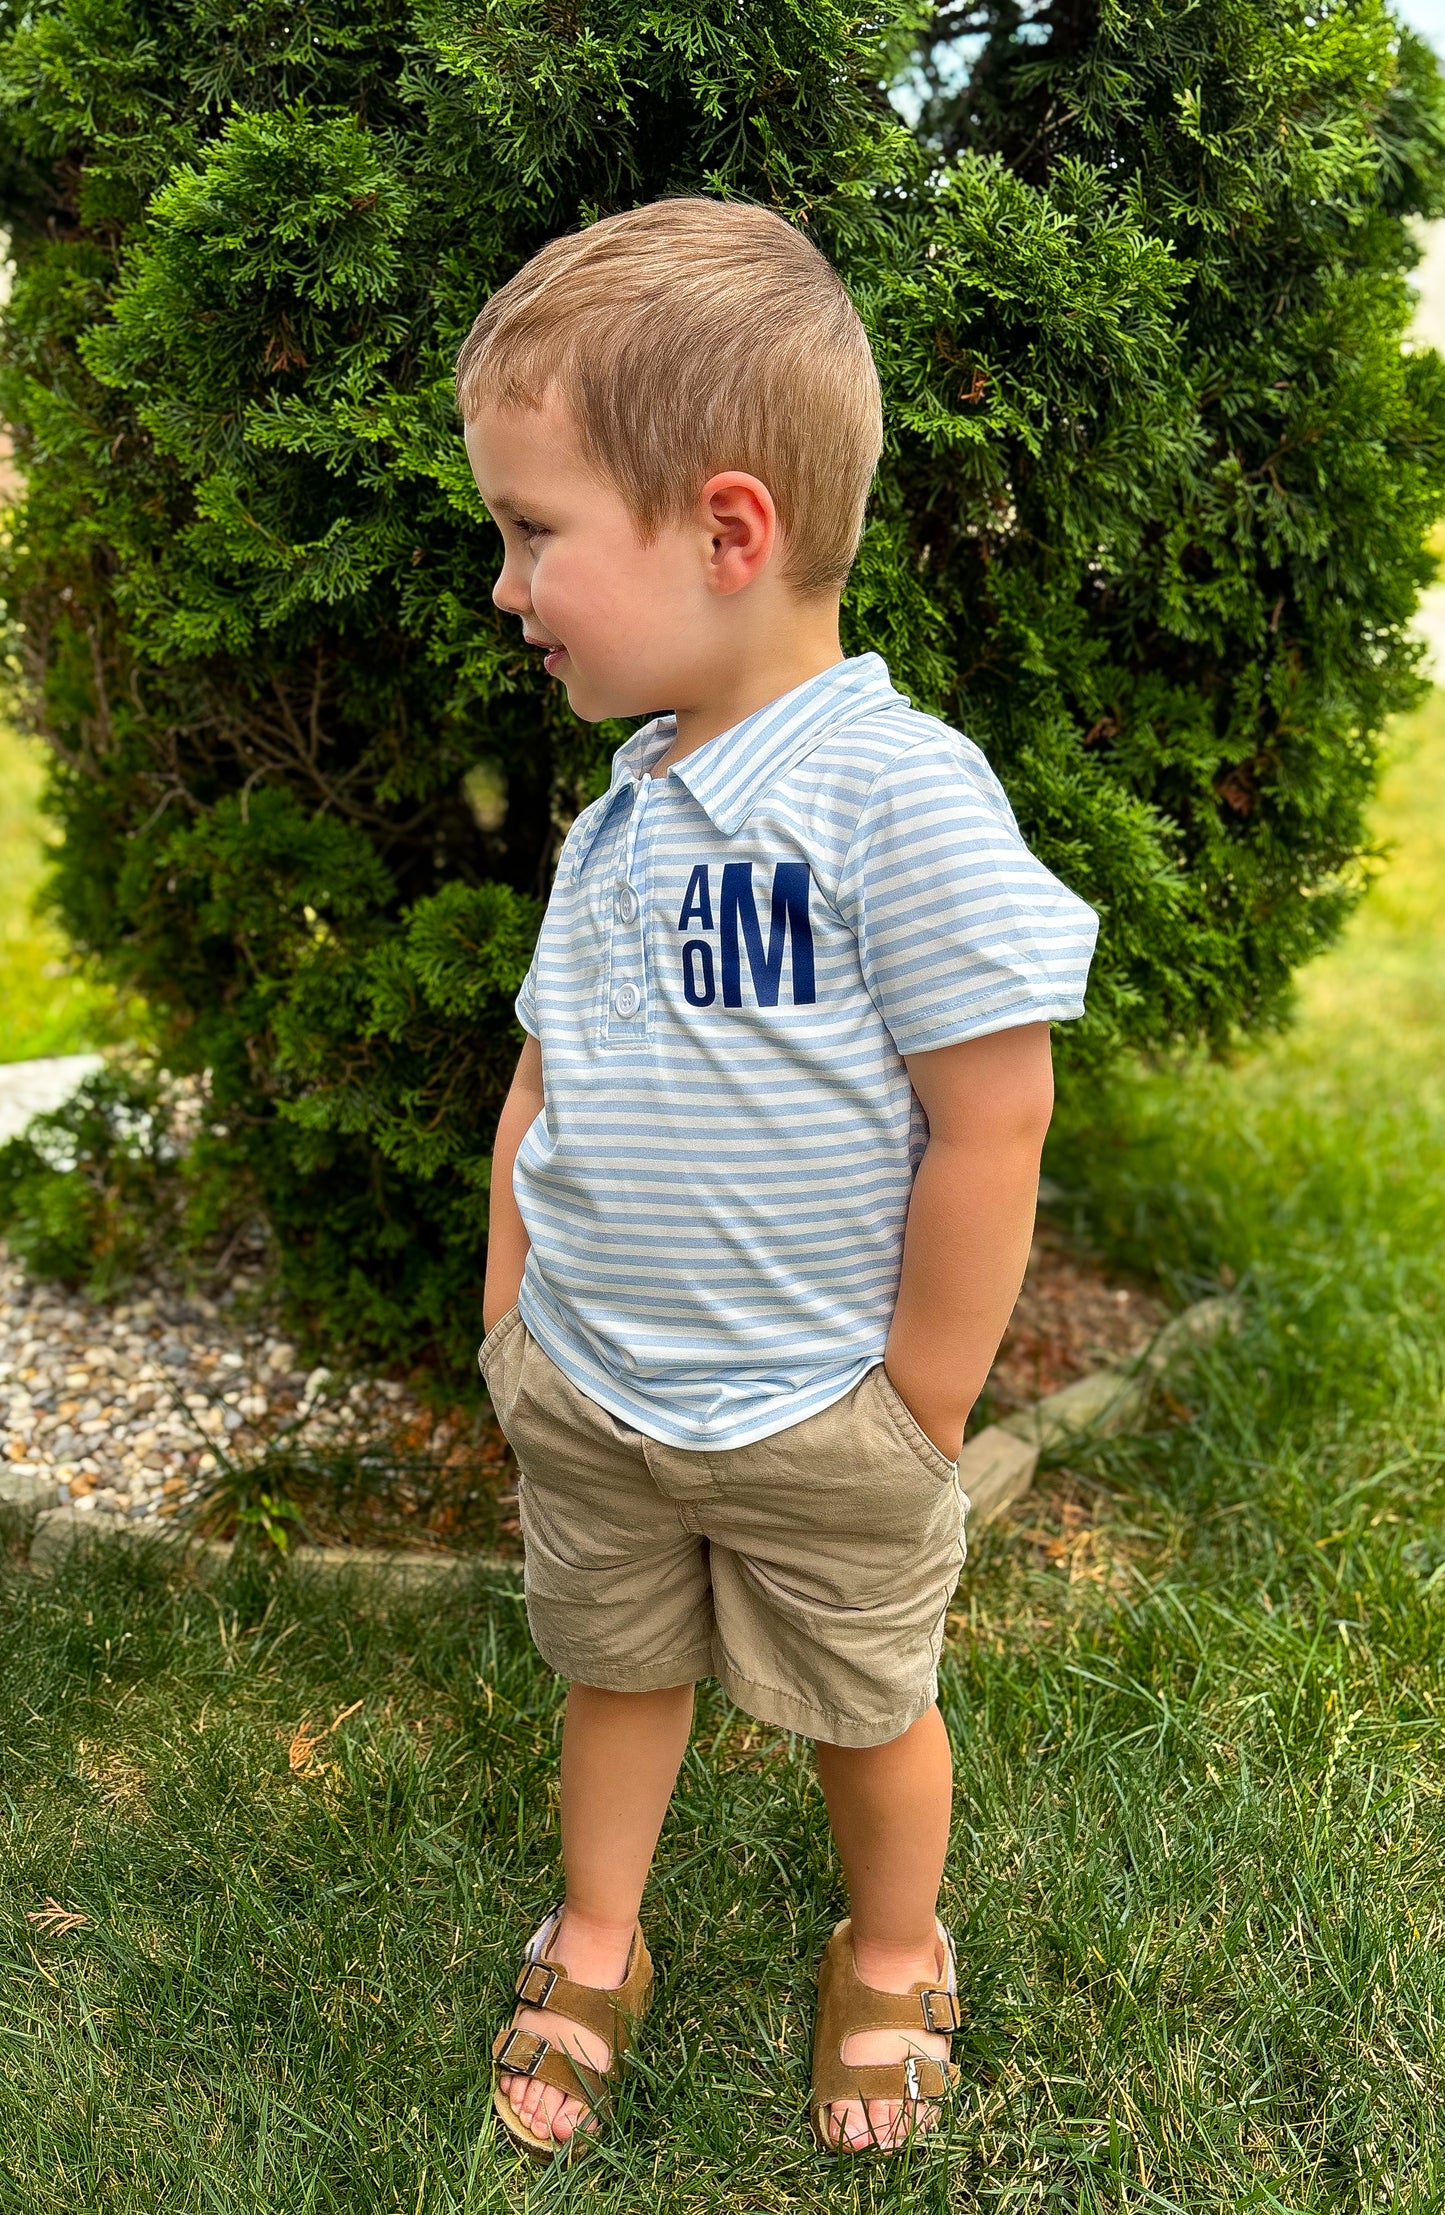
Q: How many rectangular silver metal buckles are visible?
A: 4